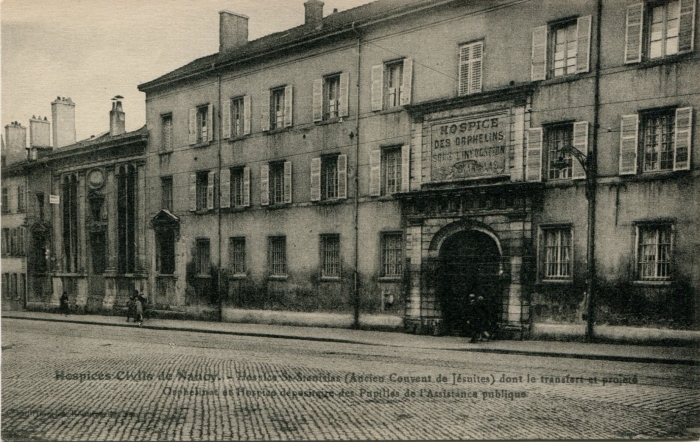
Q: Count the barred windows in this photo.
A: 7